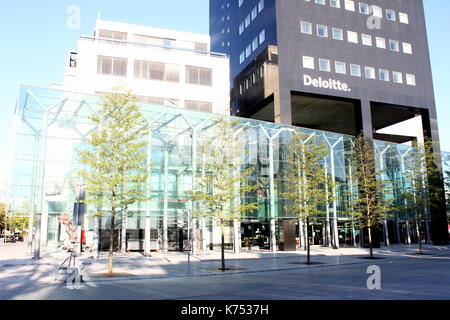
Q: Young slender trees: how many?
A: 5